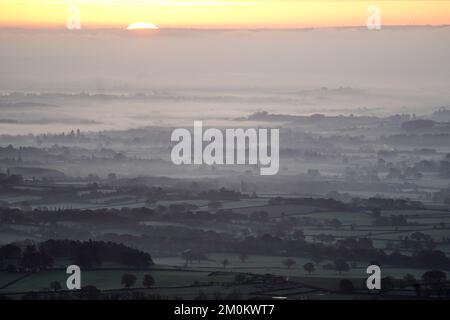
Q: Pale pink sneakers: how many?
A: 0